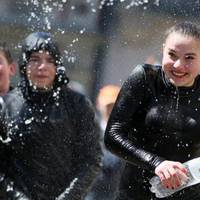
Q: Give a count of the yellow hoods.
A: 0